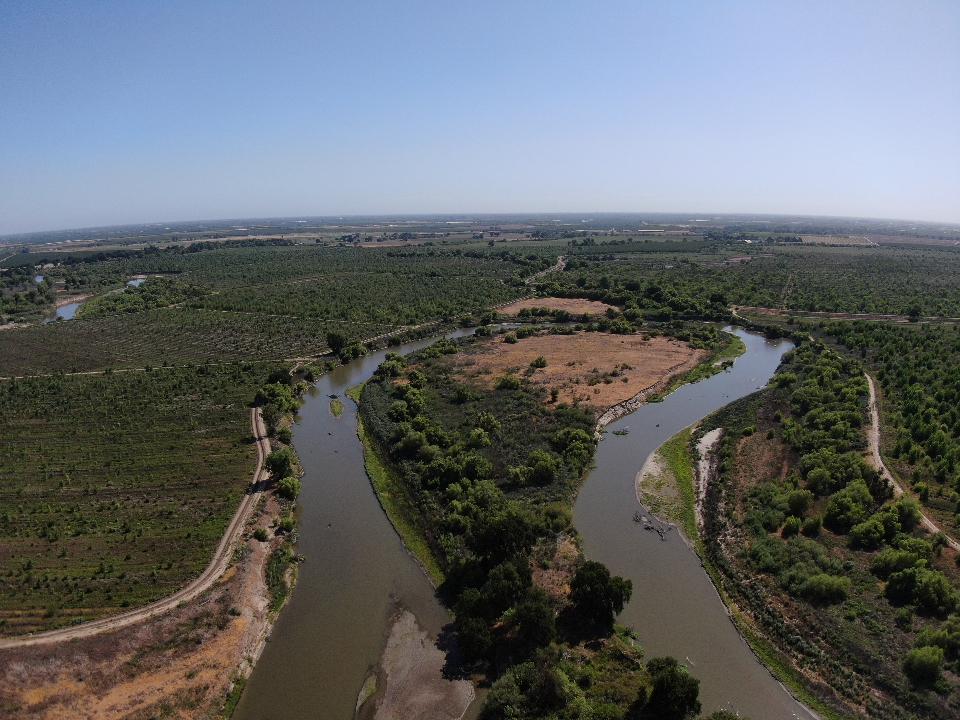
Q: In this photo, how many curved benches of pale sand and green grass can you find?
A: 1